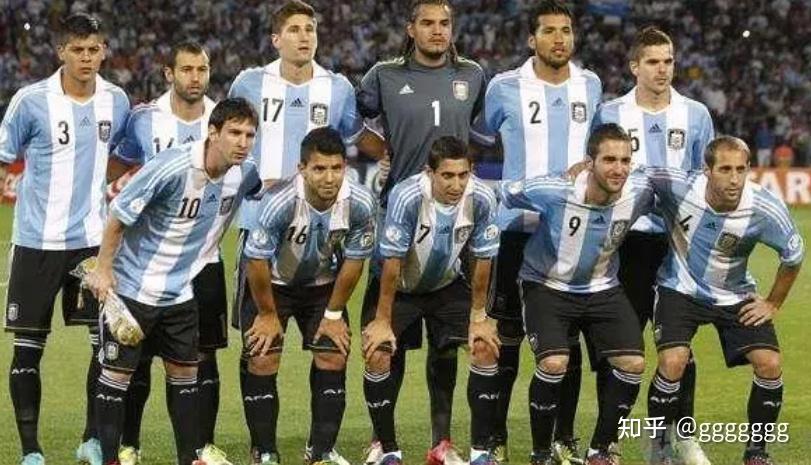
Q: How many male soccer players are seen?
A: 11